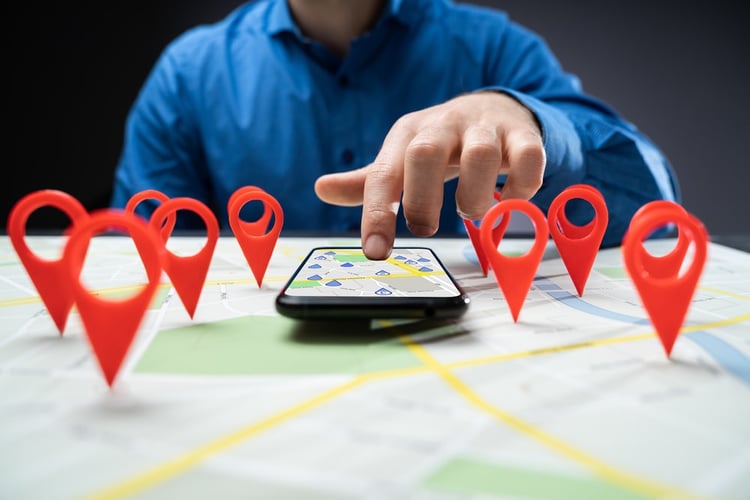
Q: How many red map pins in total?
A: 12